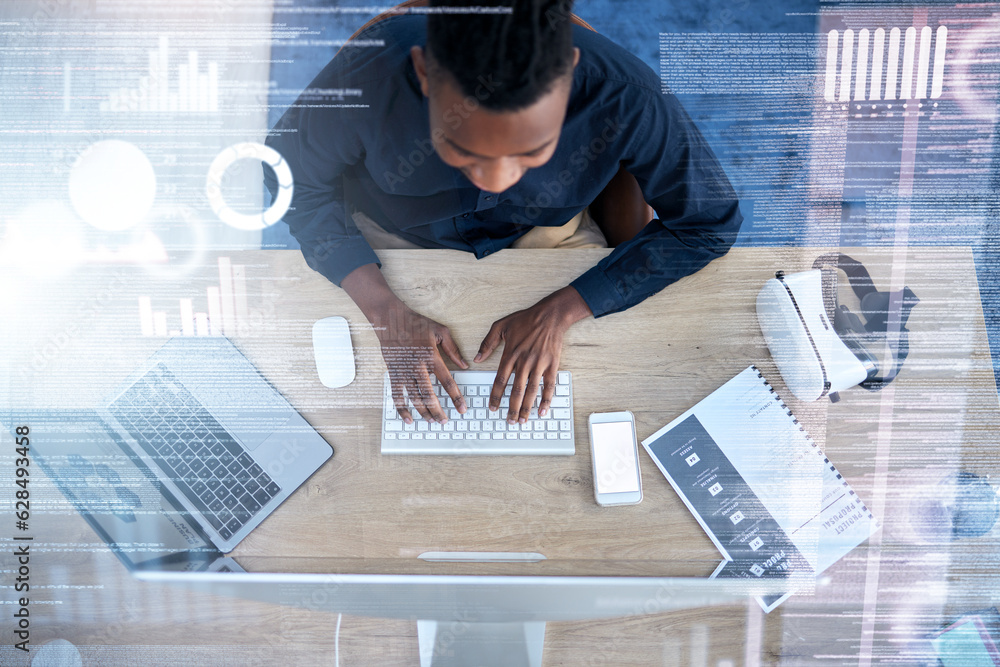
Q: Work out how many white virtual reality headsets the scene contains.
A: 1